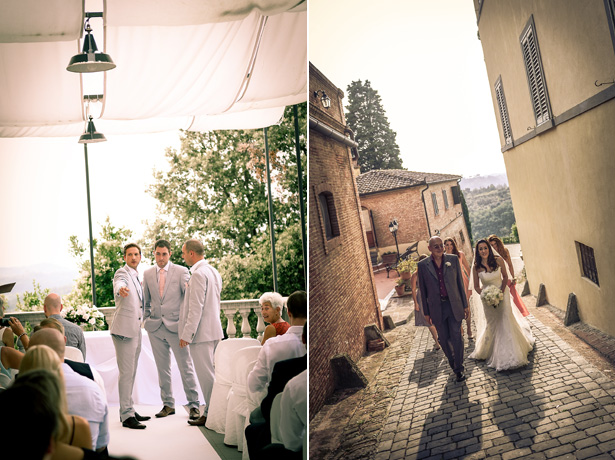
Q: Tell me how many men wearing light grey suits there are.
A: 3